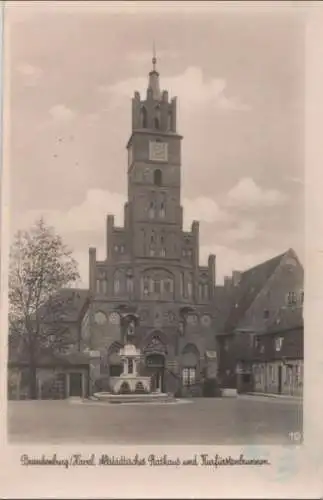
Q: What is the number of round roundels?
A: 4